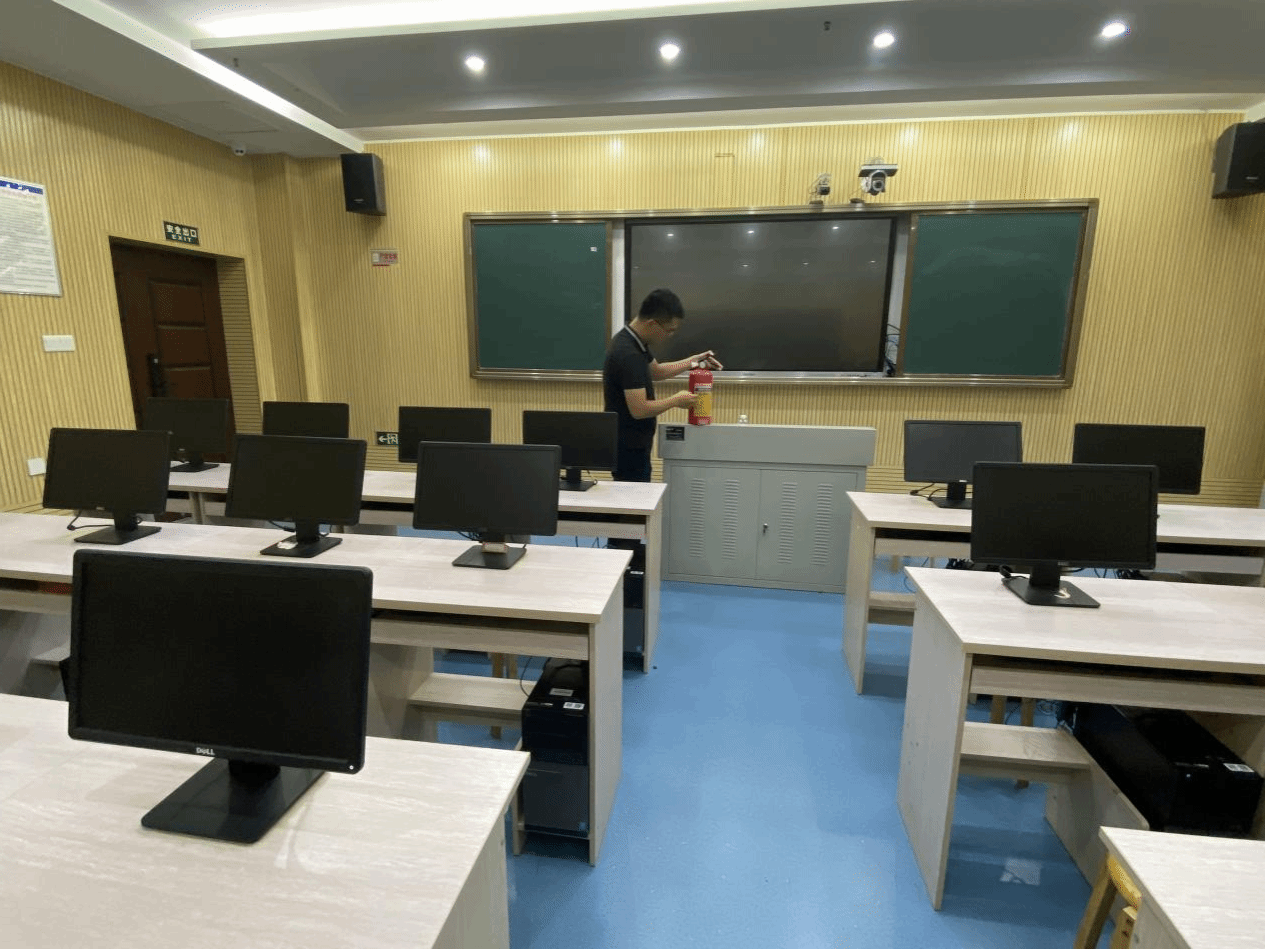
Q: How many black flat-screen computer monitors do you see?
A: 11